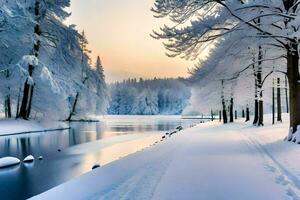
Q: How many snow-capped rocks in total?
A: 3